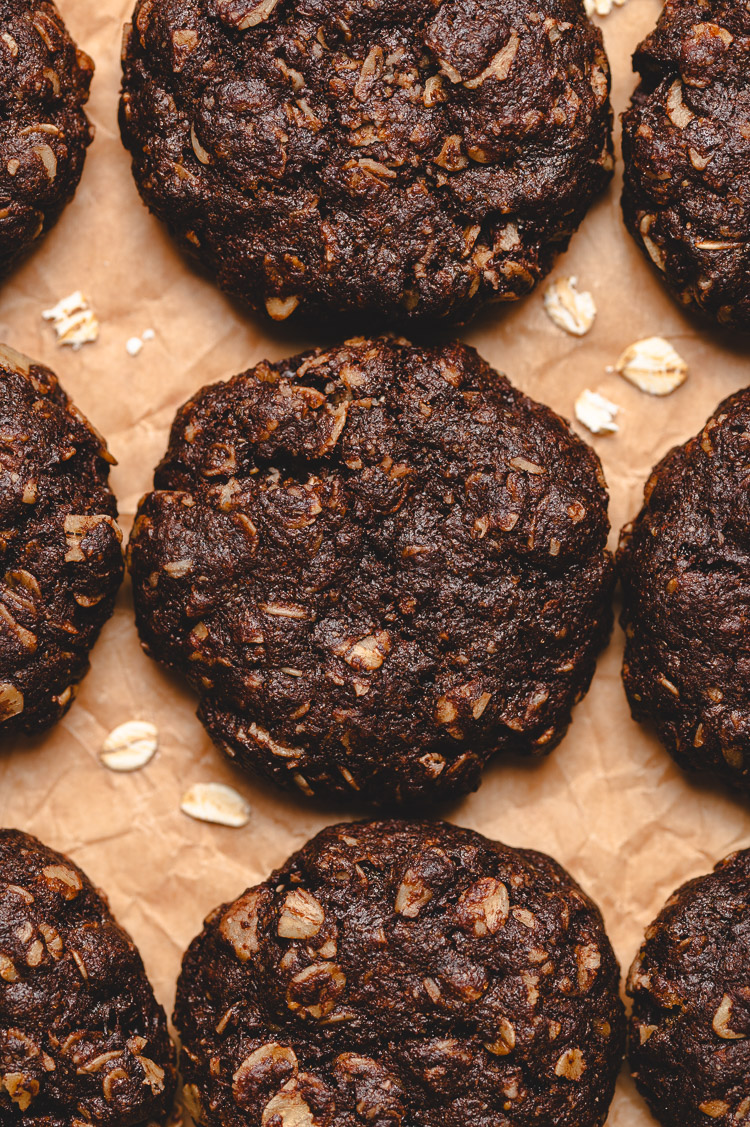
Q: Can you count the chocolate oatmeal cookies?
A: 9